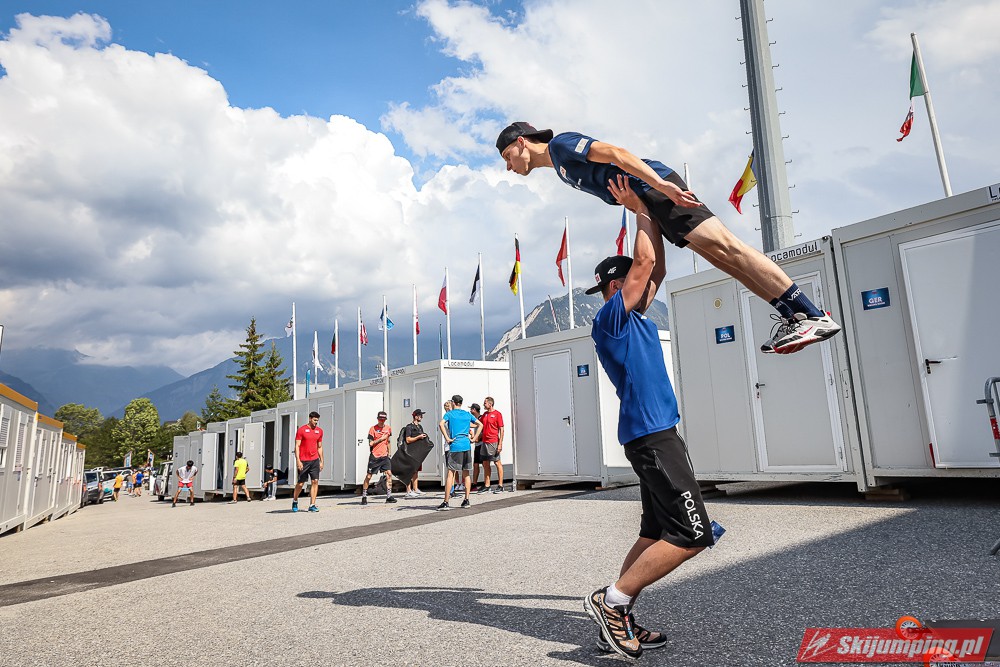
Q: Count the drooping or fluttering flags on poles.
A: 13